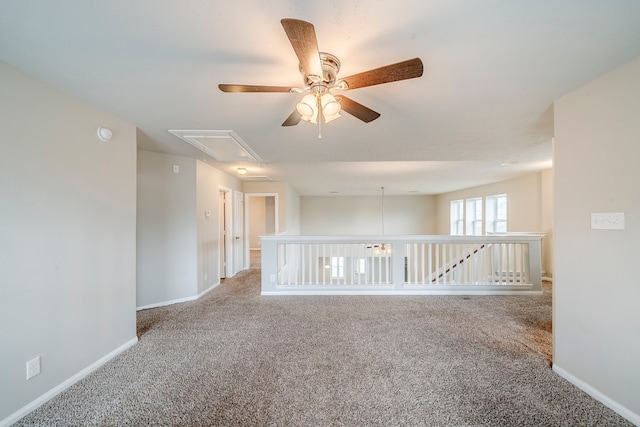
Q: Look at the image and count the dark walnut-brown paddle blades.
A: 5